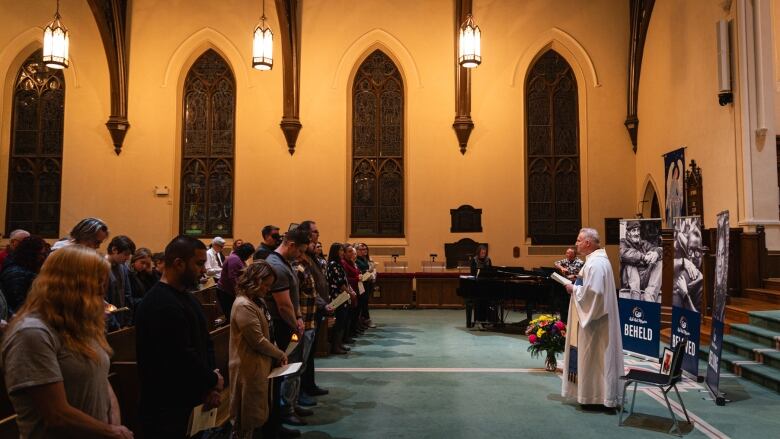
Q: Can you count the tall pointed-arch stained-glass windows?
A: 4